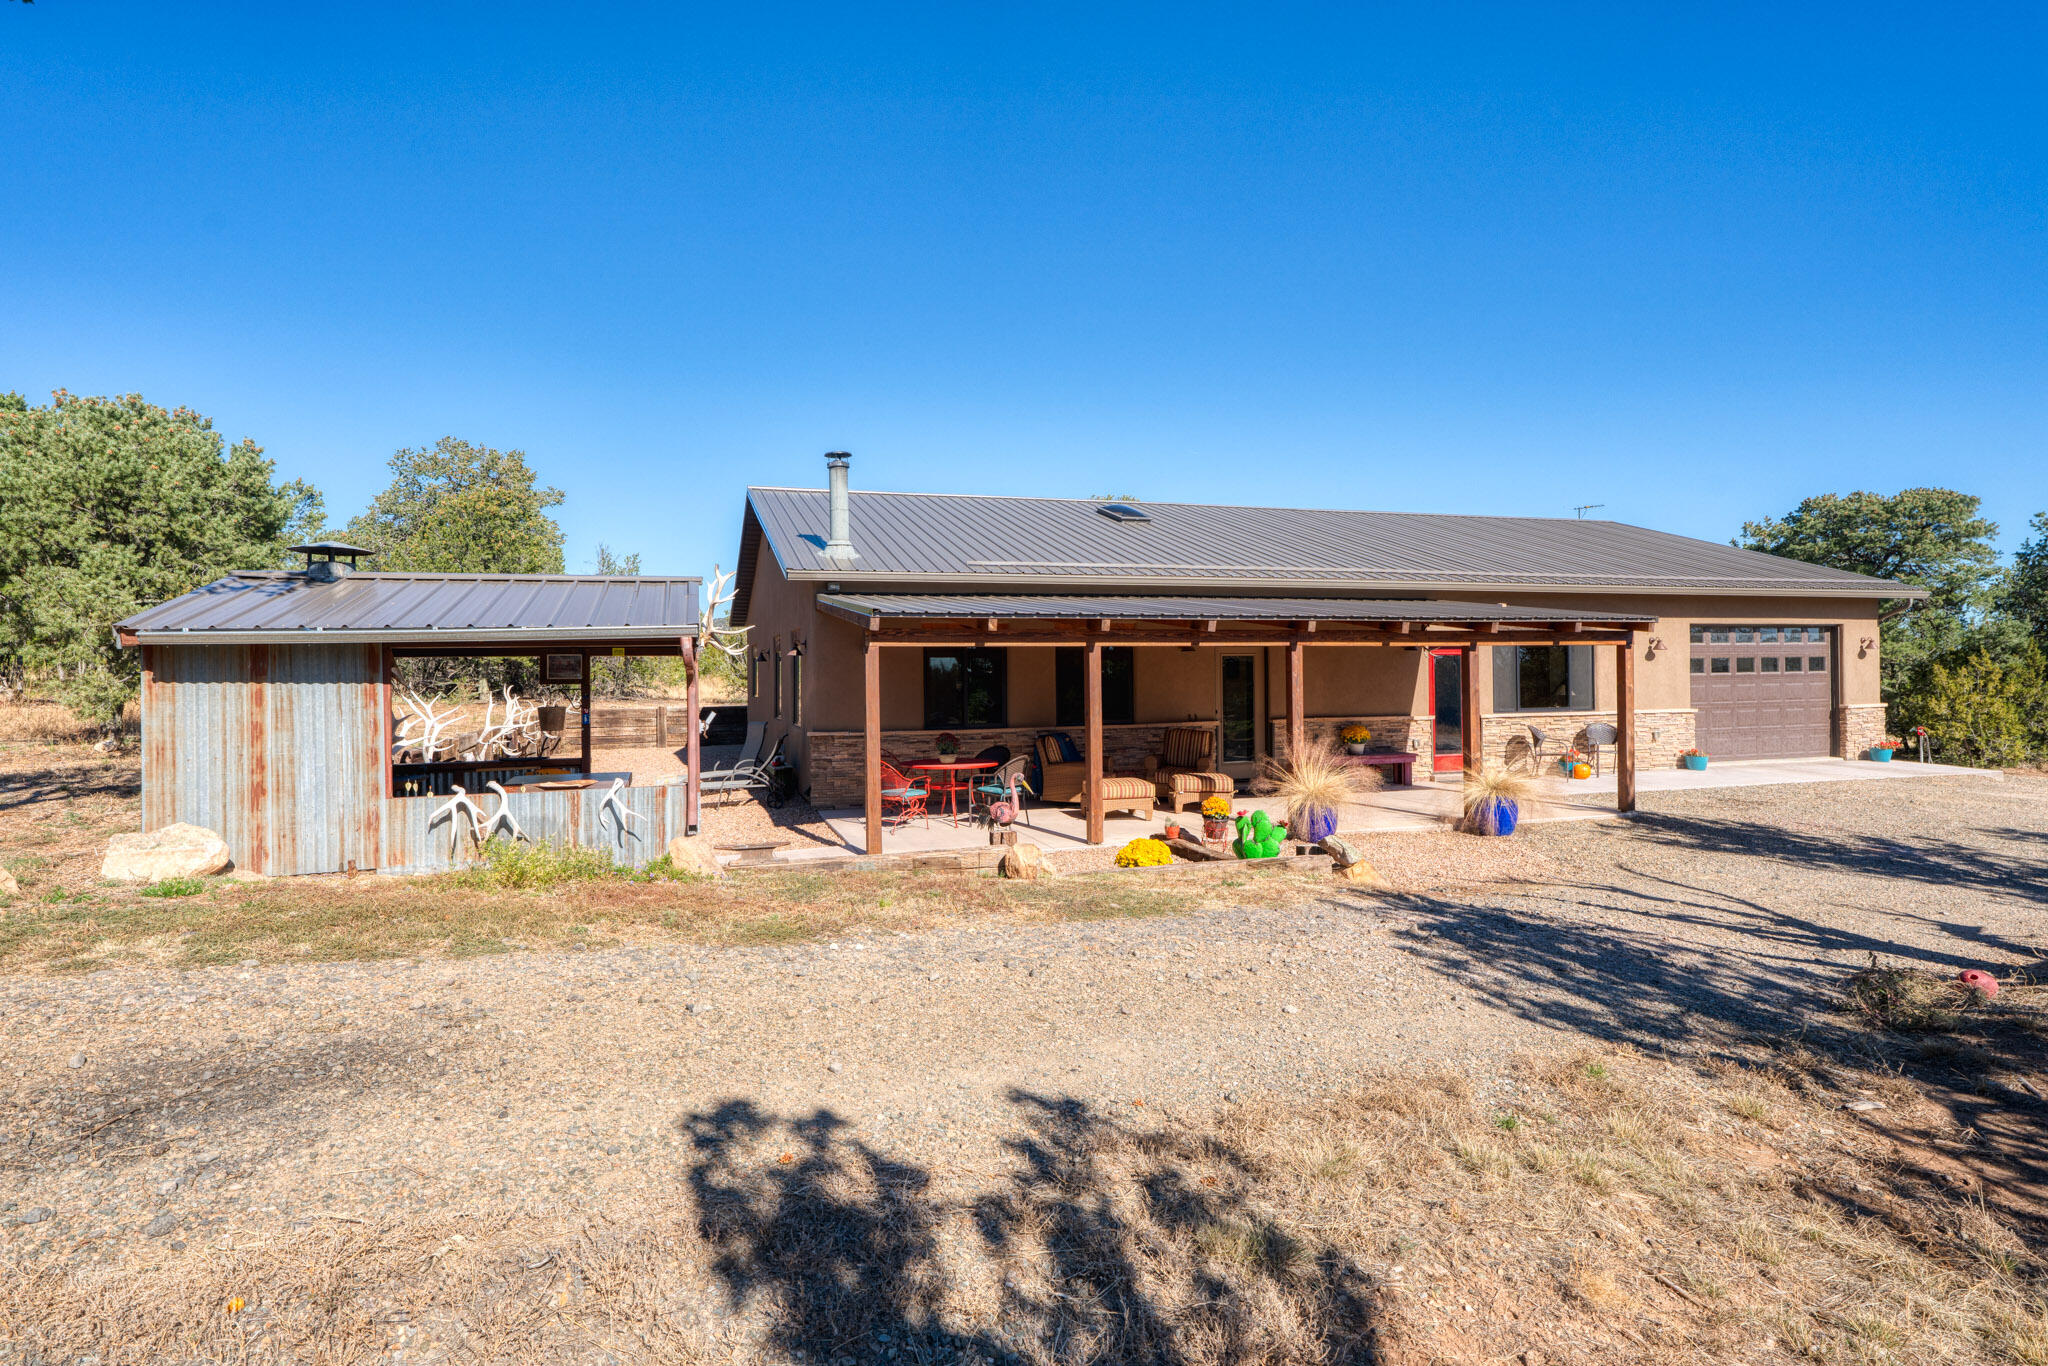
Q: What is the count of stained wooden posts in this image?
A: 5